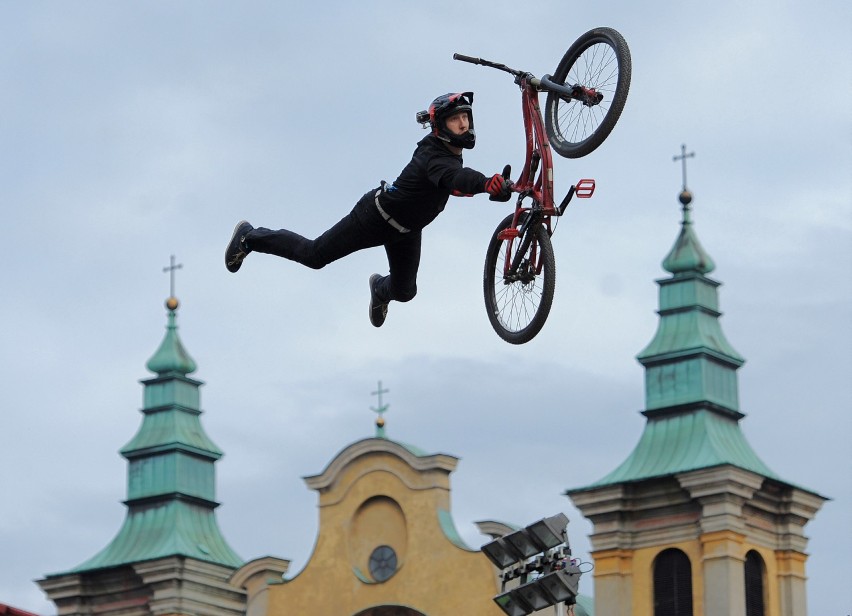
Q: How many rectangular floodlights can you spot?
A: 6